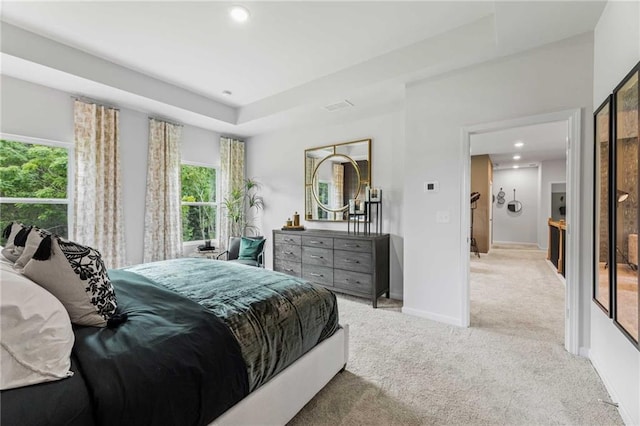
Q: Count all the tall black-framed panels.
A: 2